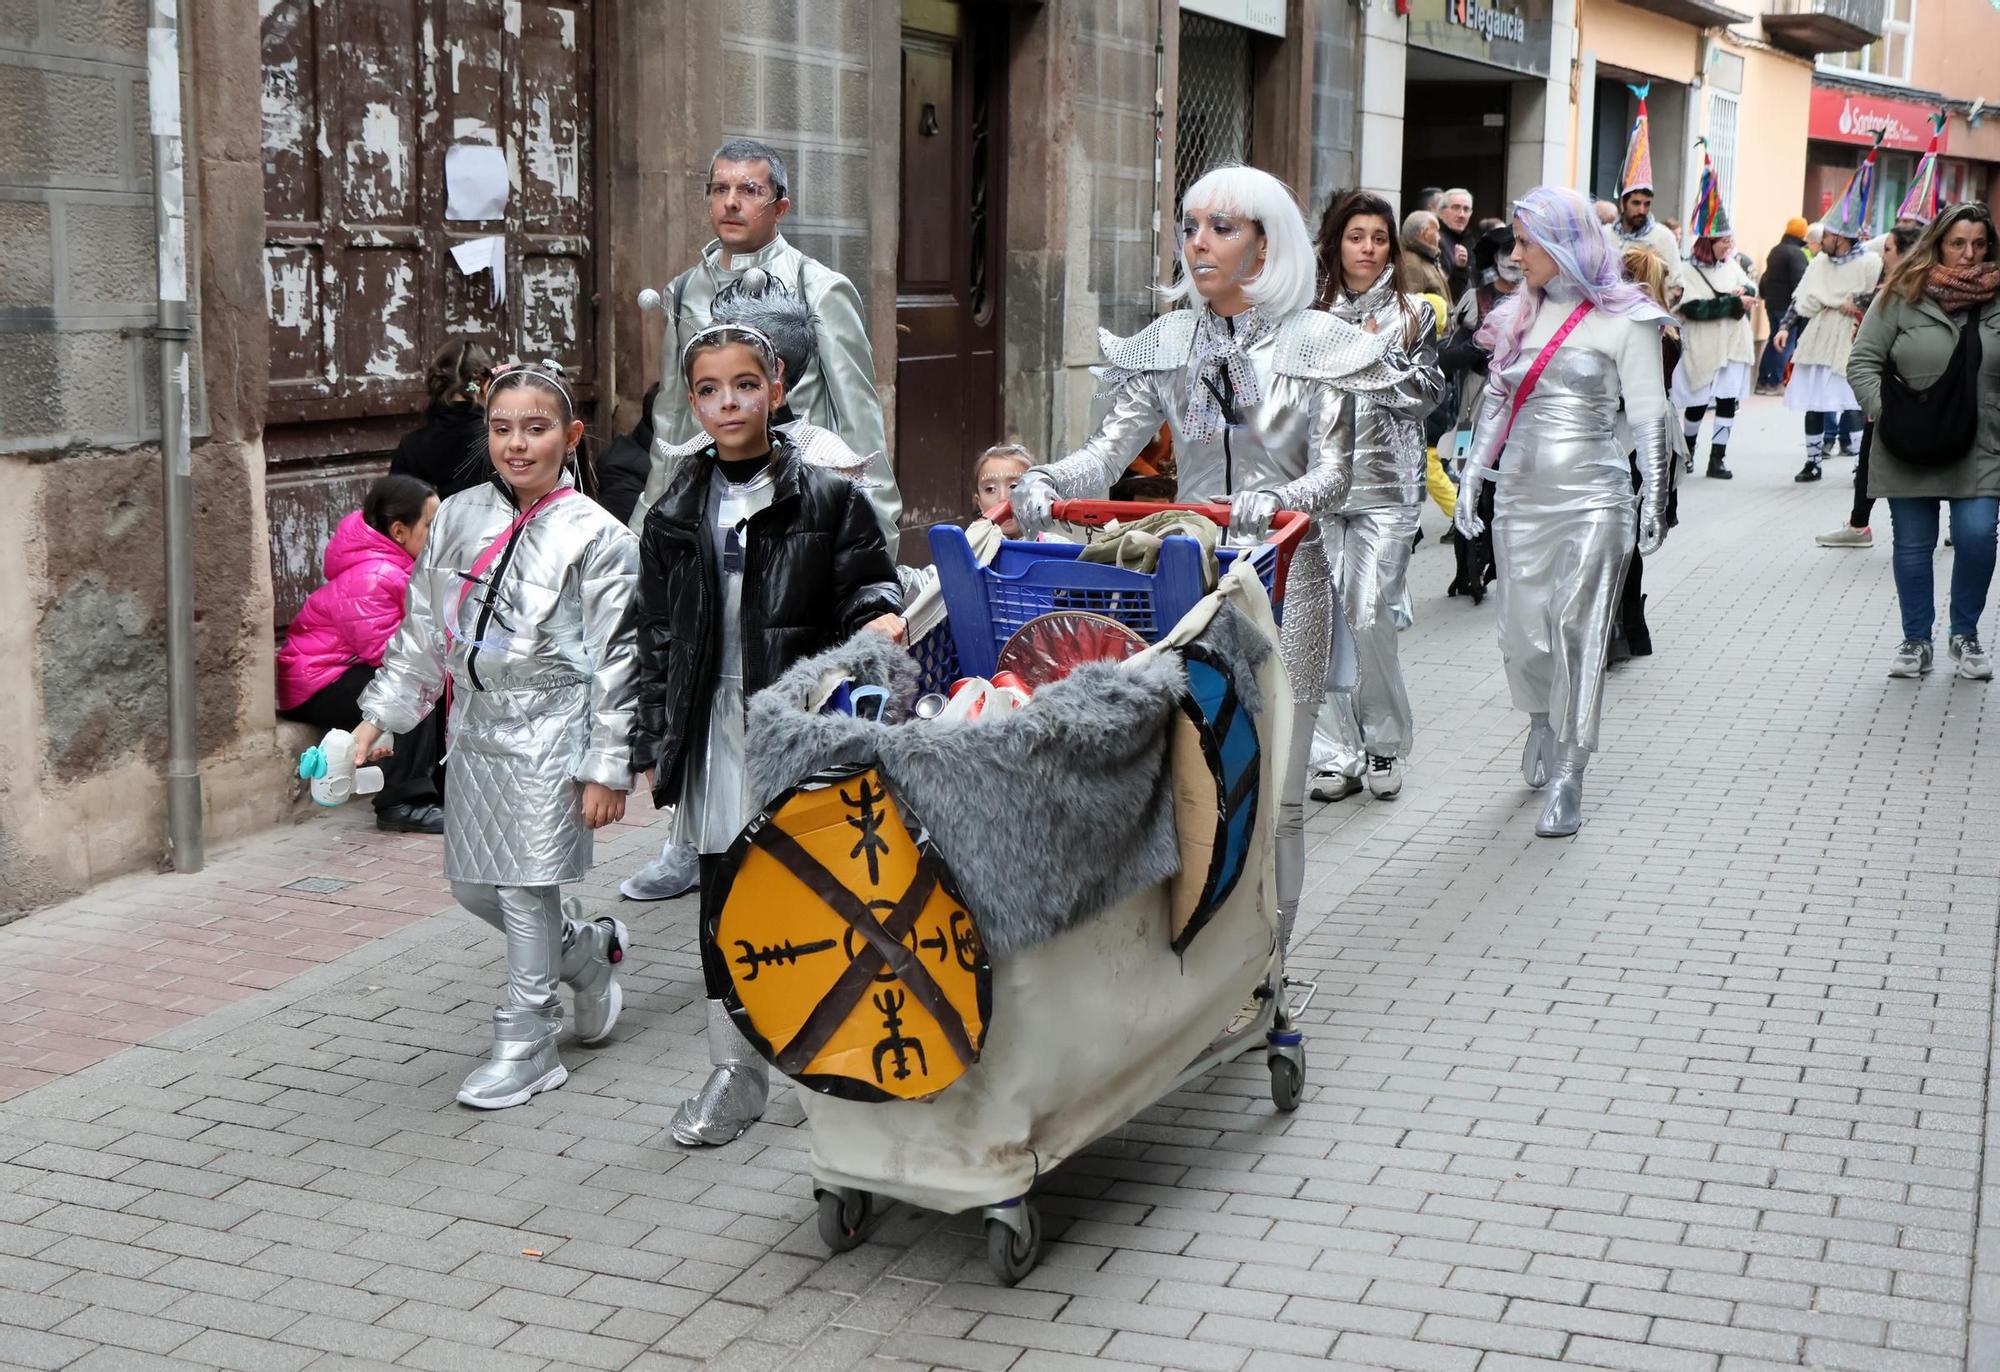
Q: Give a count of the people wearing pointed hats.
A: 4